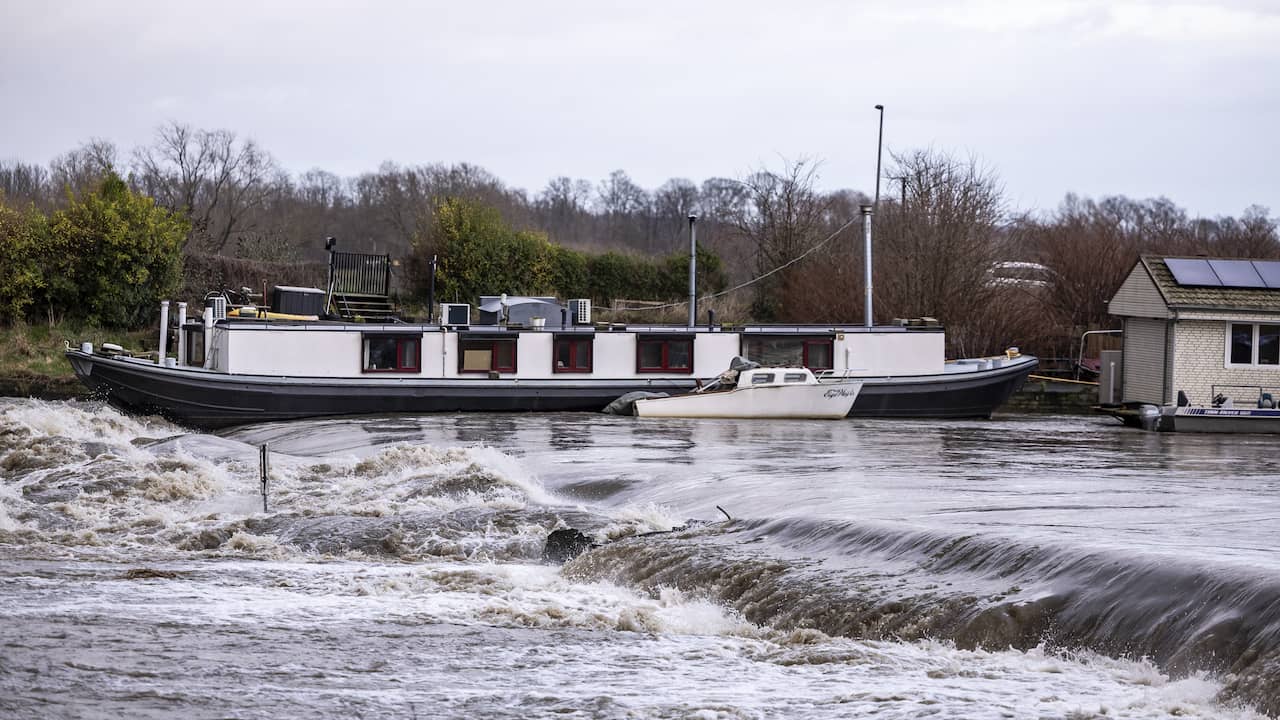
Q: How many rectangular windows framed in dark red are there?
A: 5